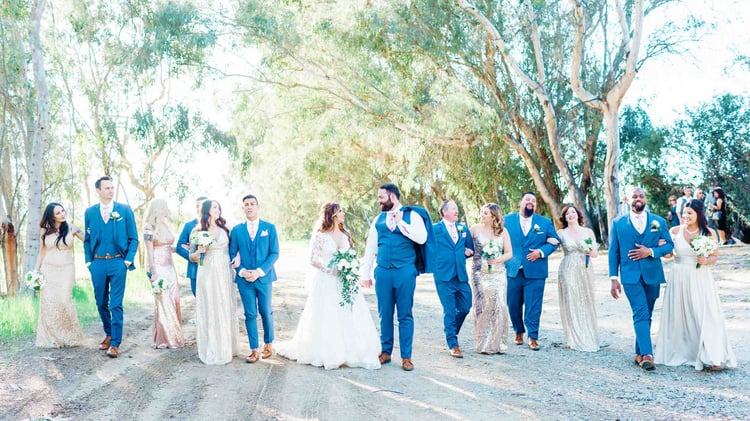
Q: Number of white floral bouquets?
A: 7